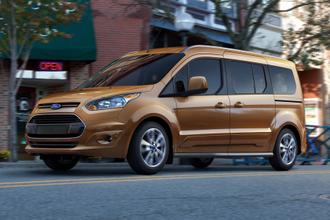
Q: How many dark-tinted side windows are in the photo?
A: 3